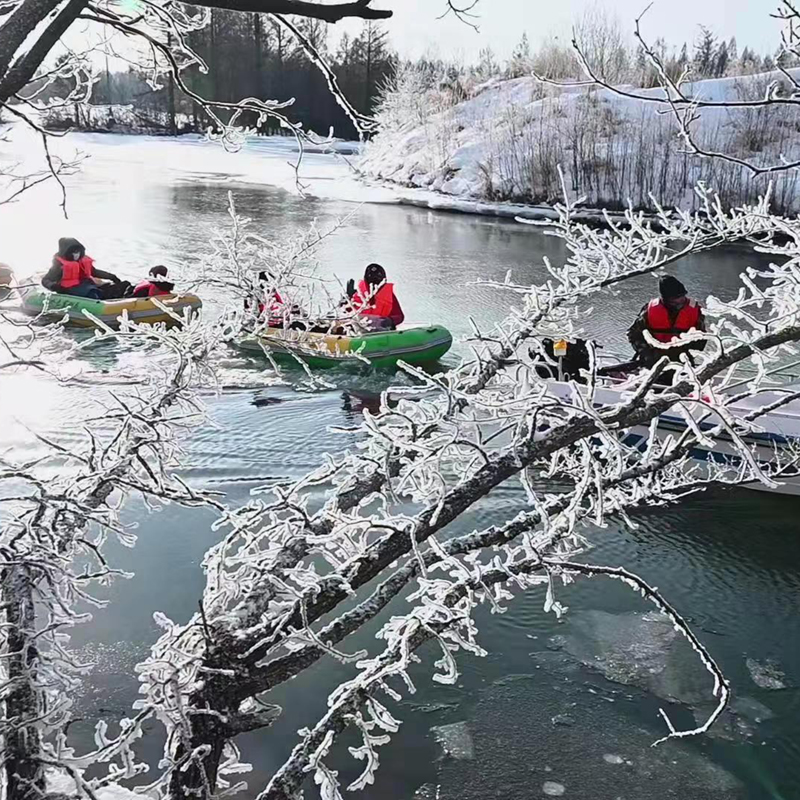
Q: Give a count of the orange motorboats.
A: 0